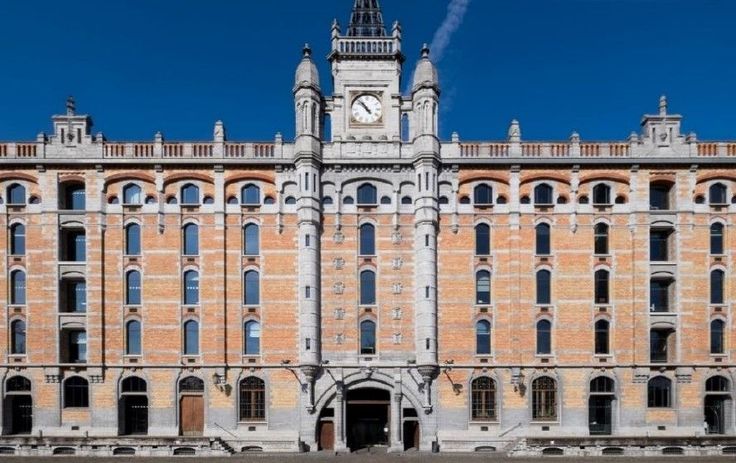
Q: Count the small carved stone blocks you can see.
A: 10